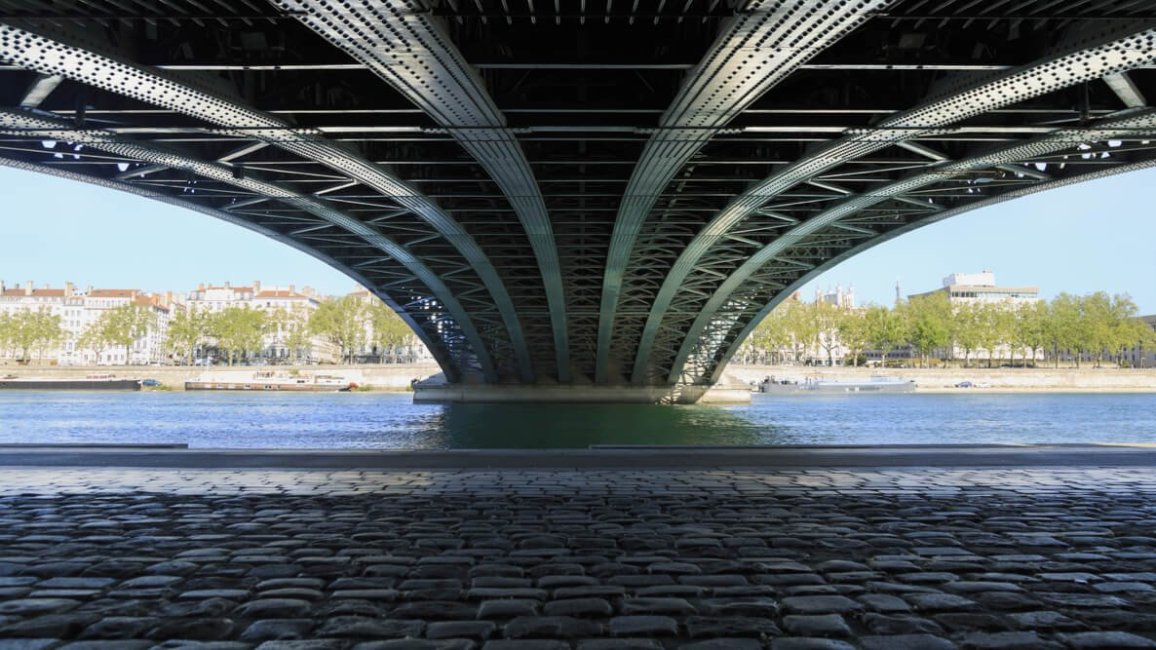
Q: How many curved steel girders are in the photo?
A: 8